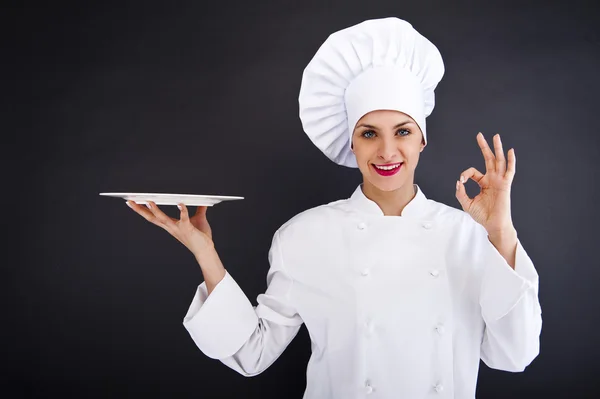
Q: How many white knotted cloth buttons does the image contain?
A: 8